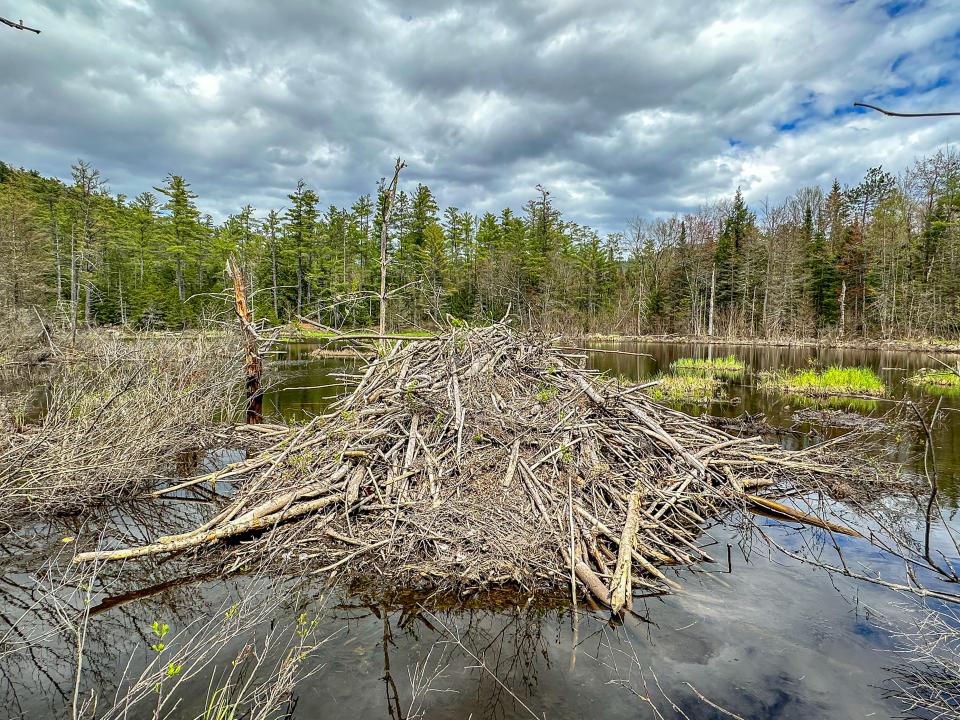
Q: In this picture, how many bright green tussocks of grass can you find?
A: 4